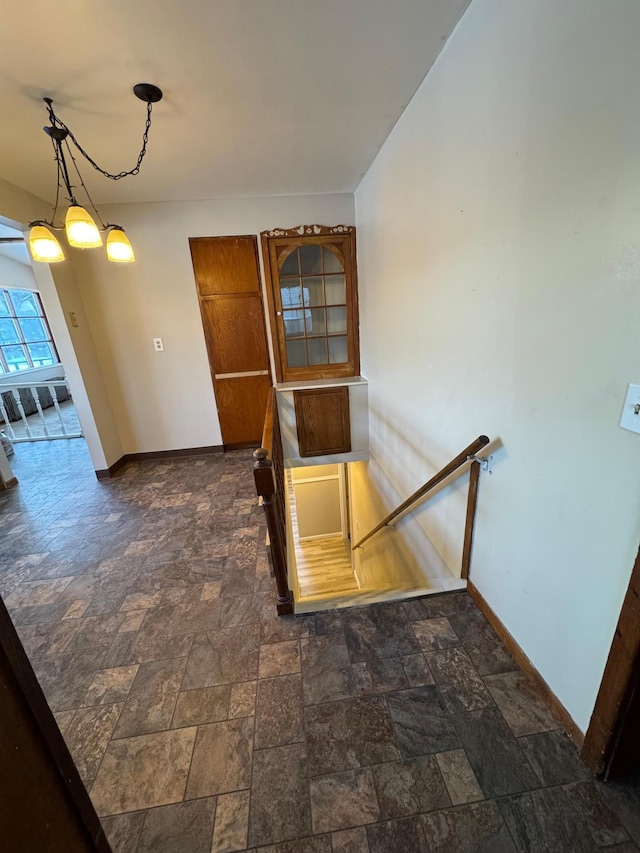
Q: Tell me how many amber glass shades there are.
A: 3